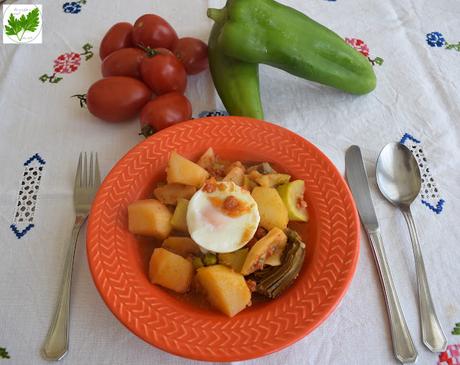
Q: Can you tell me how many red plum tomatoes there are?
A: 7